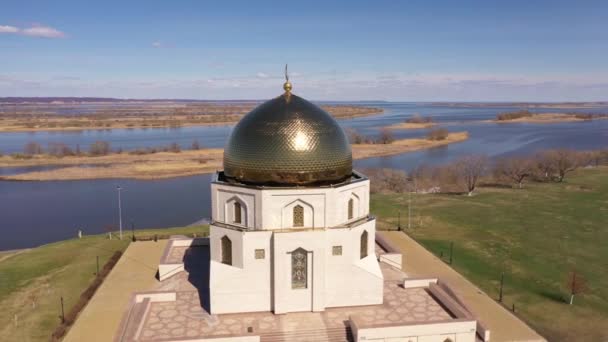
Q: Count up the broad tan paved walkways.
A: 2